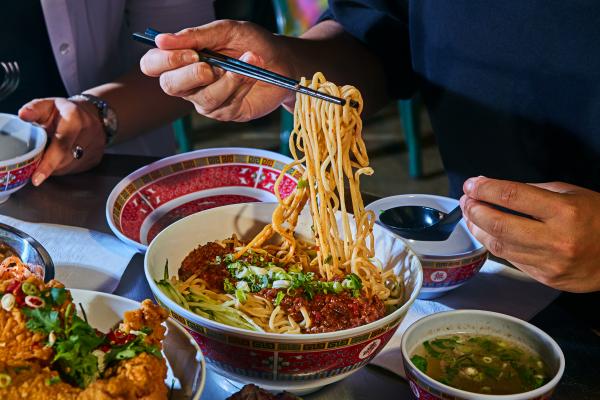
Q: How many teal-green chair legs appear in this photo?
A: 3